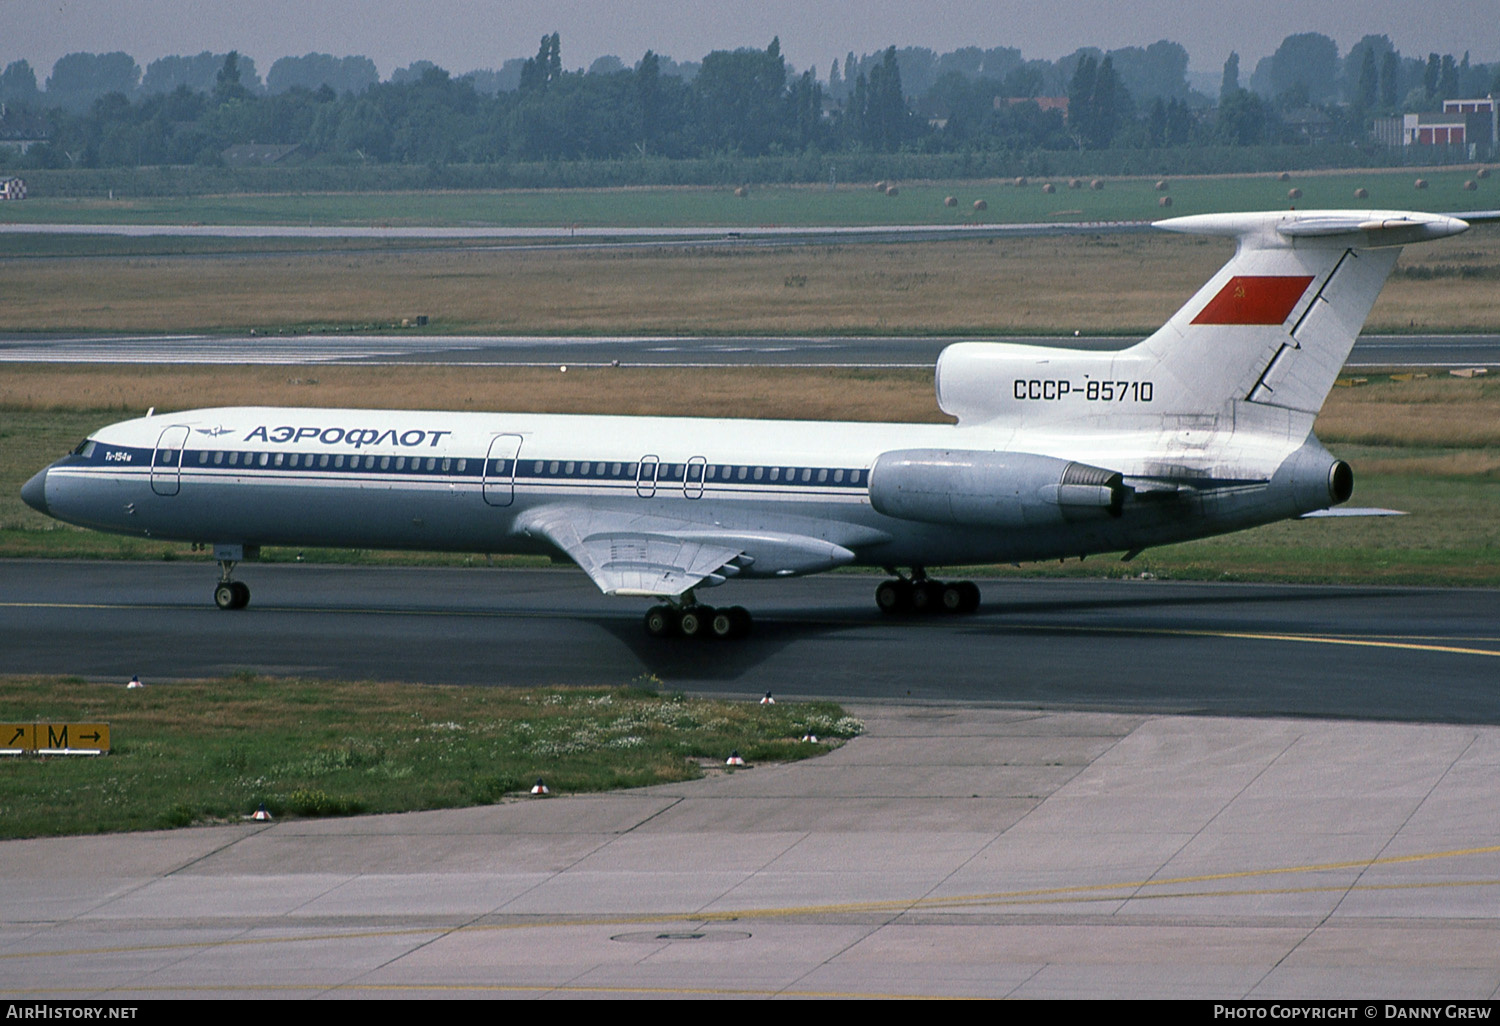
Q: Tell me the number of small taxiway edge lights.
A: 6